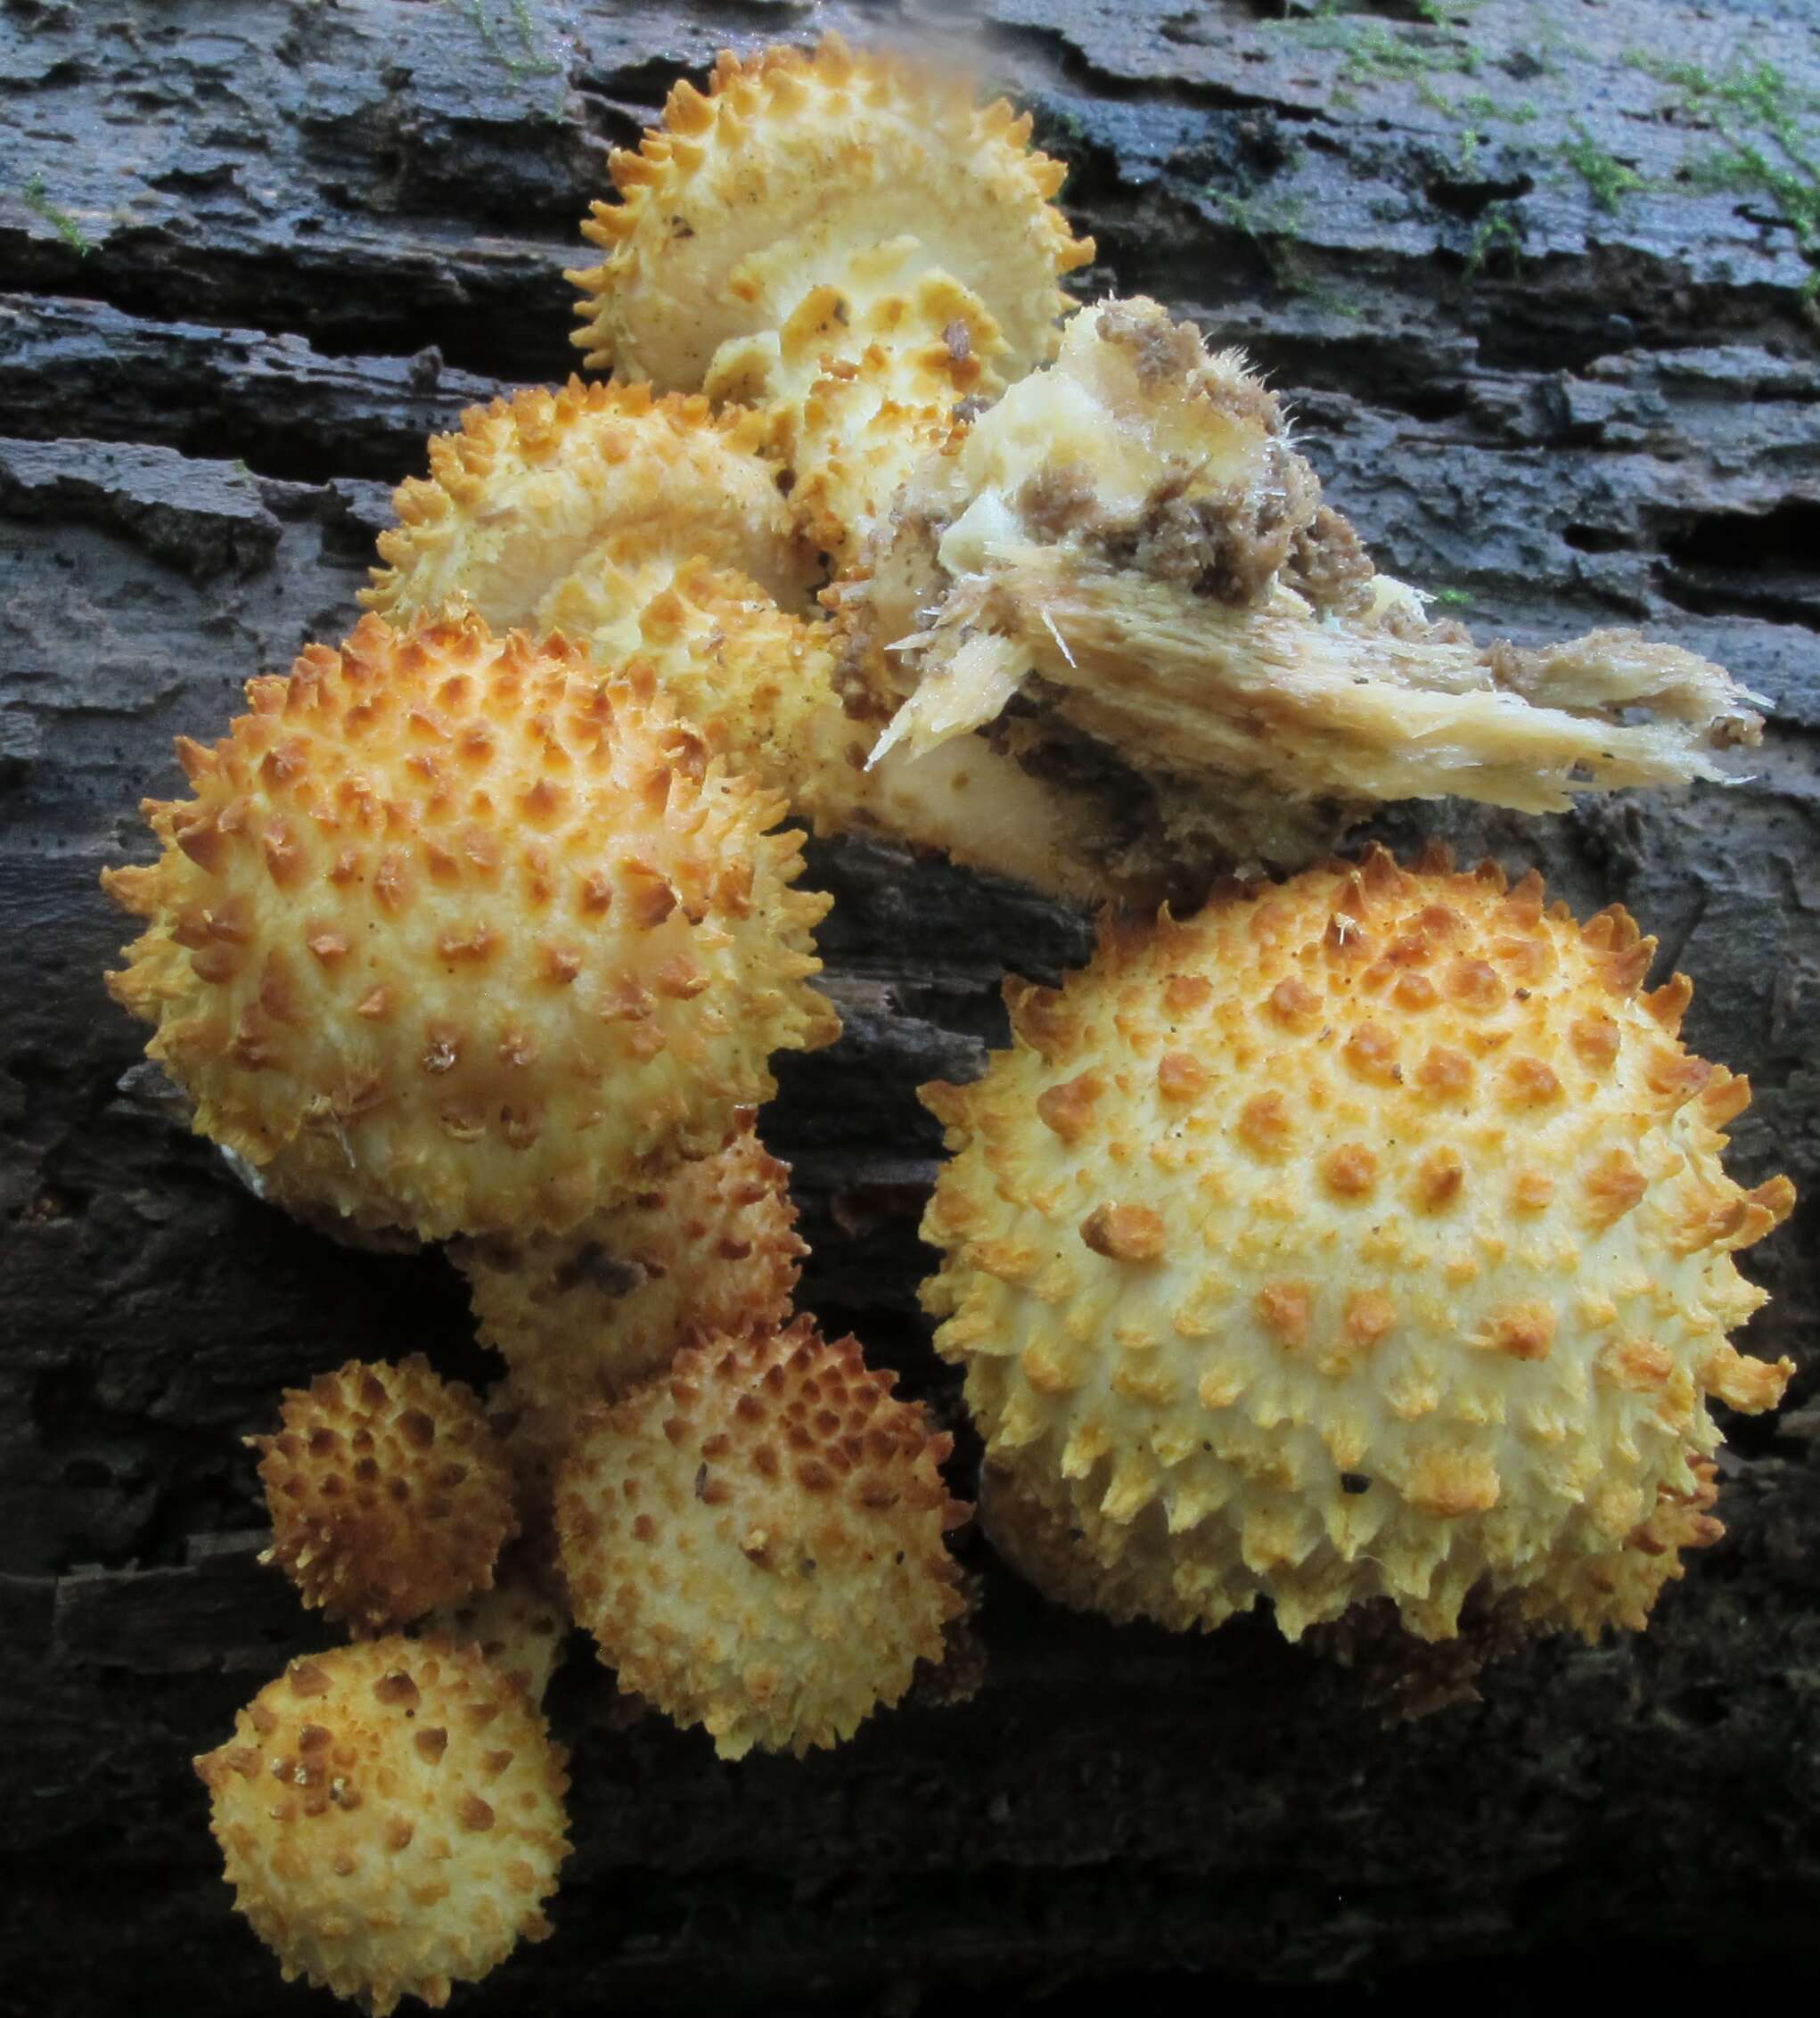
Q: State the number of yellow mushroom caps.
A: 7